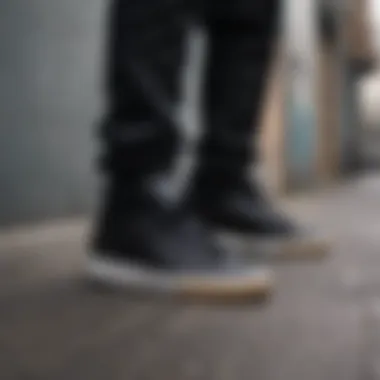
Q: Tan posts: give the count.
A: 2